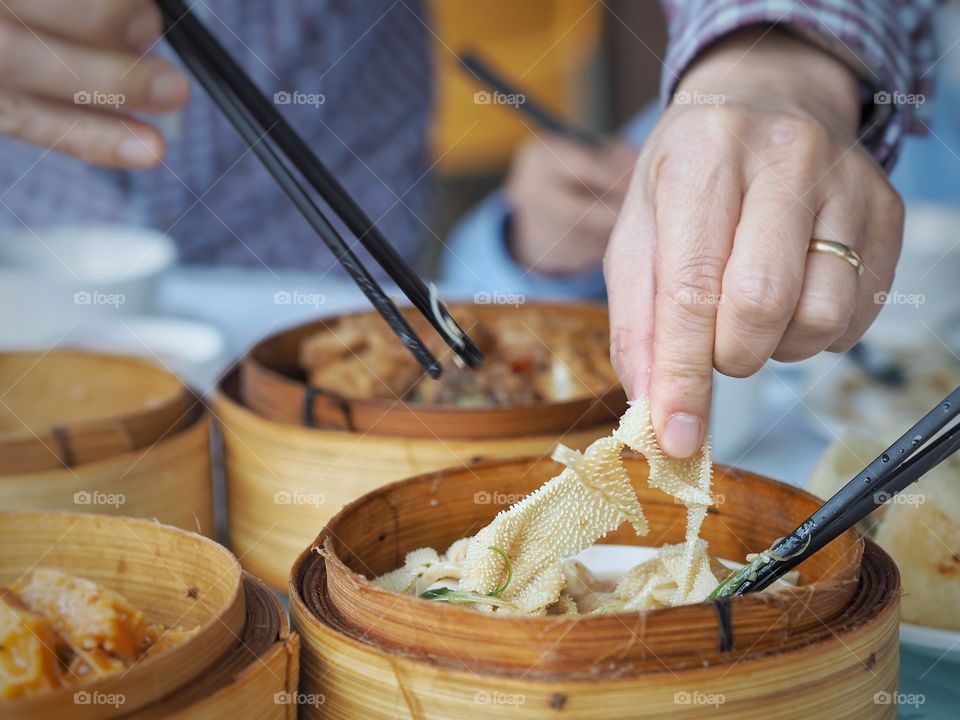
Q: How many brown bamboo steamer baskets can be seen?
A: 4